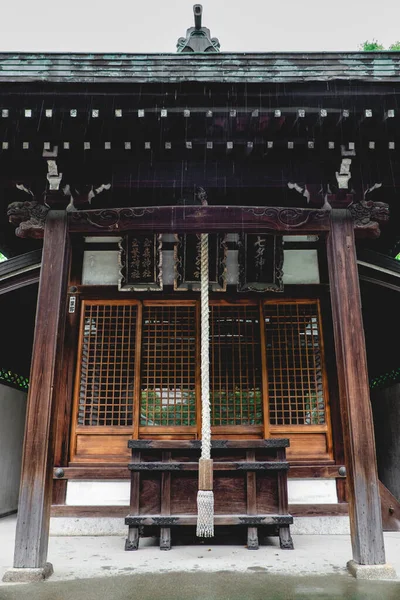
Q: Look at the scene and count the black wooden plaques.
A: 3